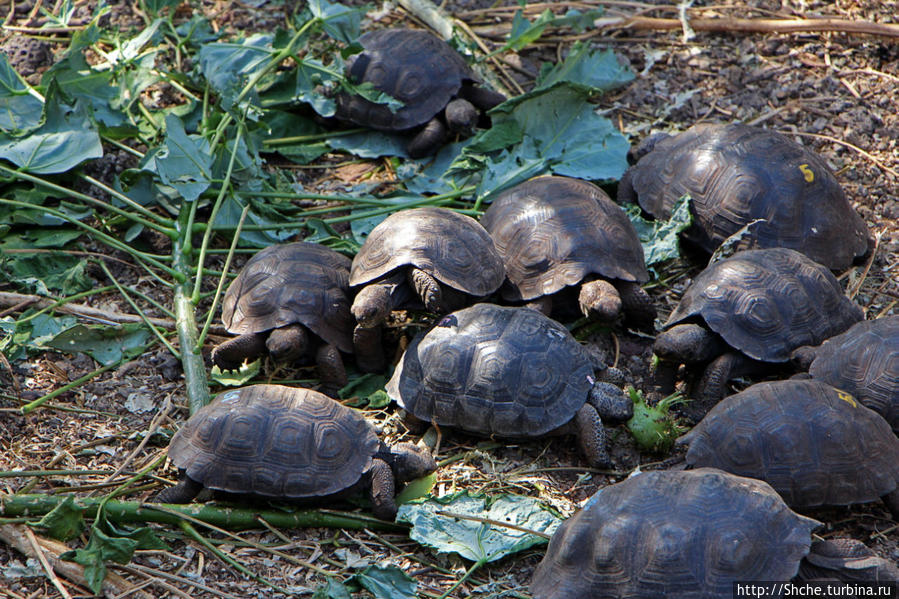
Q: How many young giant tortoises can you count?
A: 11